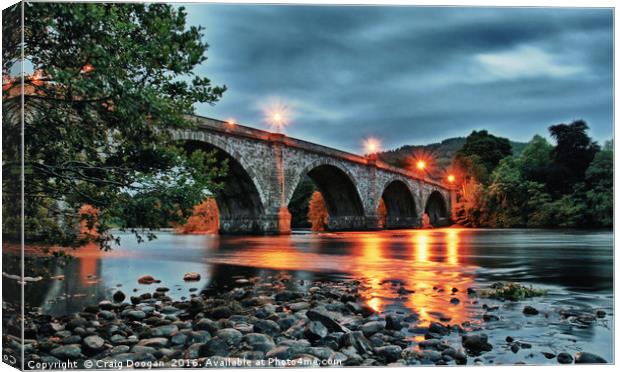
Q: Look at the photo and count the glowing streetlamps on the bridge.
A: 5